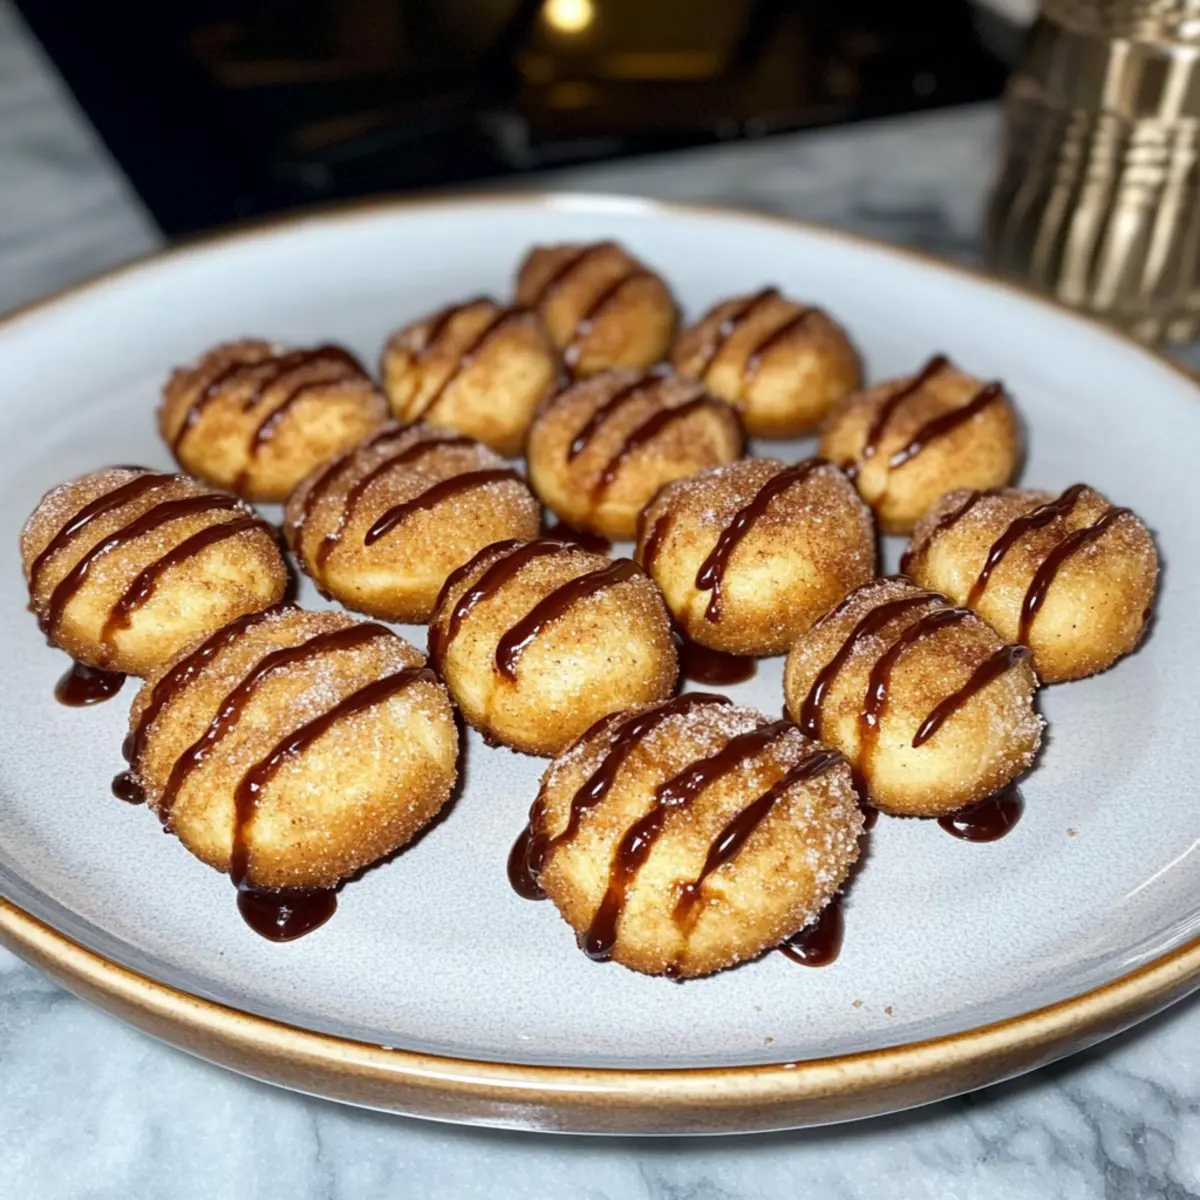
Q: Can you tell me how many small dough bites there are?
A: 14